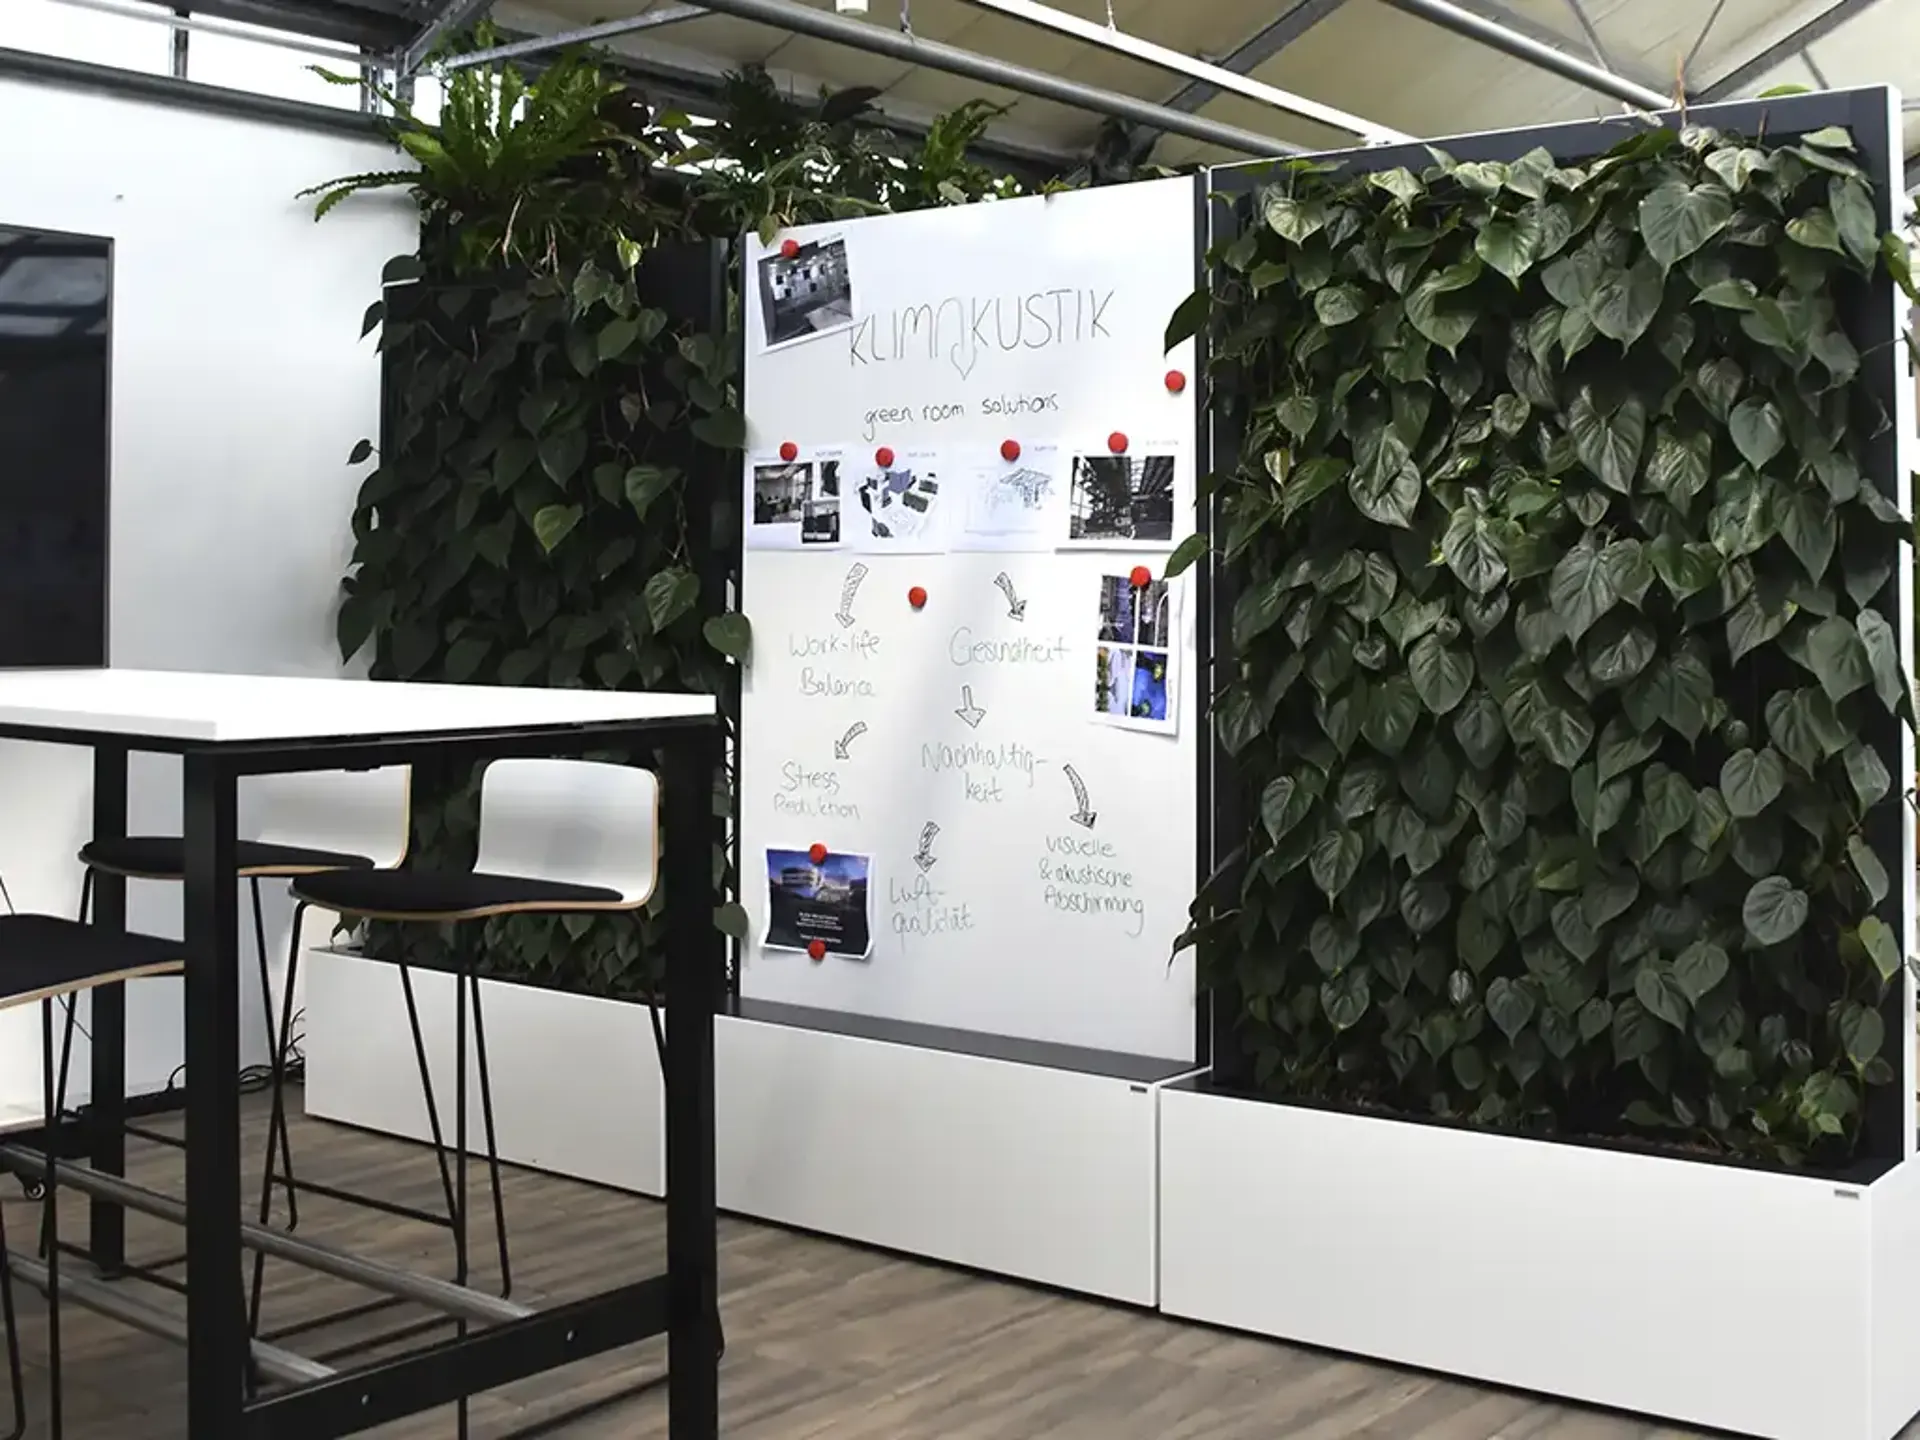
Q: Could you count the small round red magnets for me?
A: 10